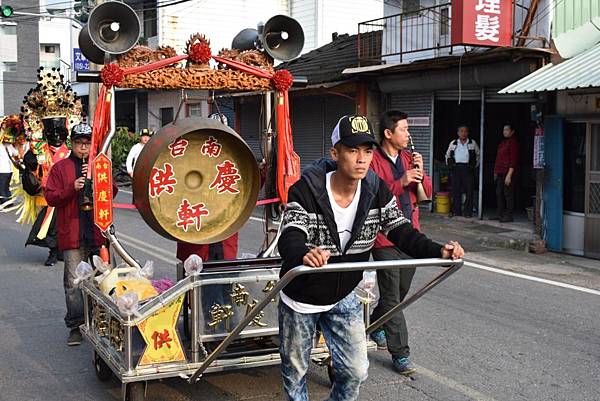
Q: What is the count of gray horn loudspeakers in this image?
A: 4